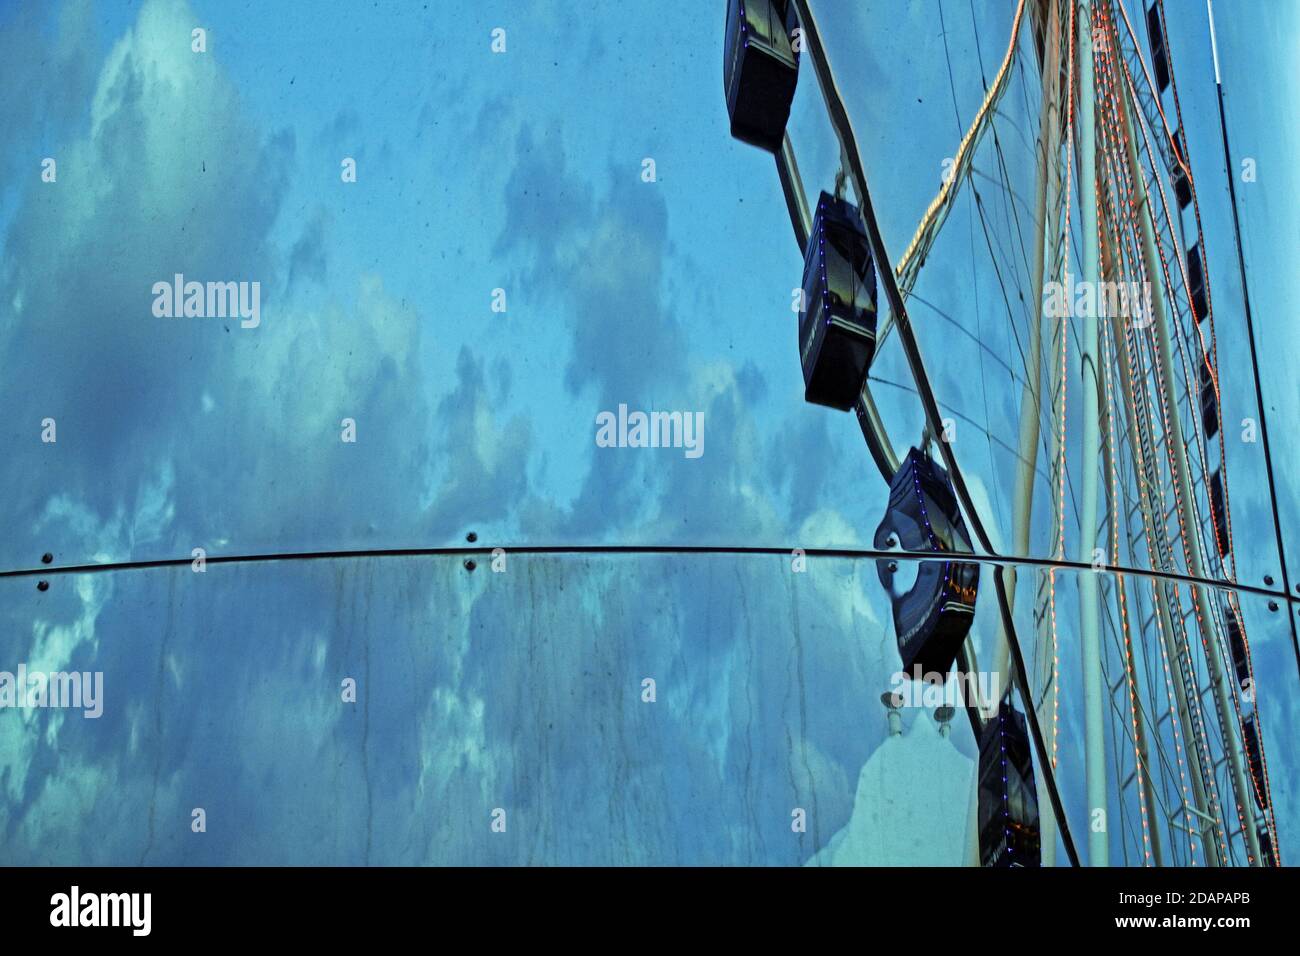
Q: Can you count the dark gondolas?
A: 12